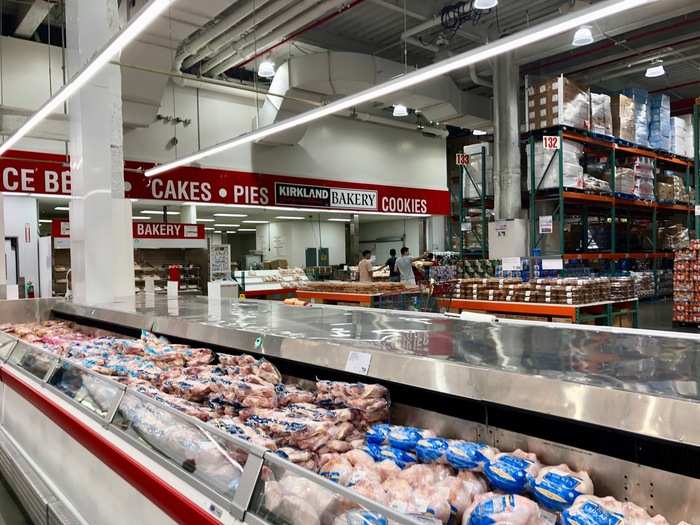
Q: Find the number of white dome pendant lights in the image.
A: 5